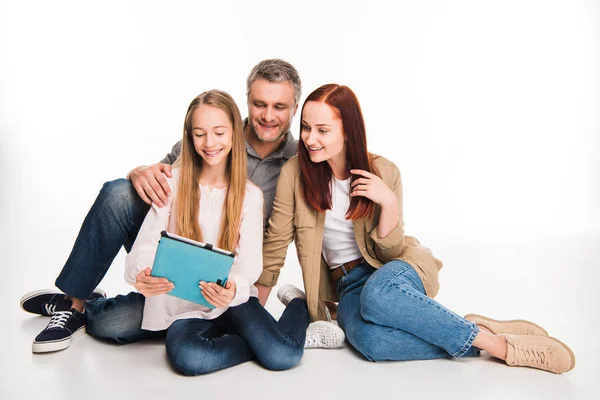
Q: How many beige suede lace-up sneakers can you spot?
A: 2